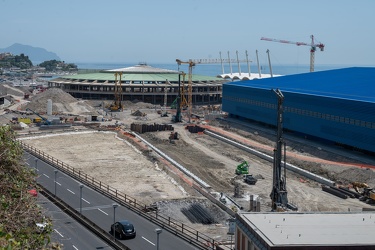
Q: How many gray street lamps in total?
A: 5